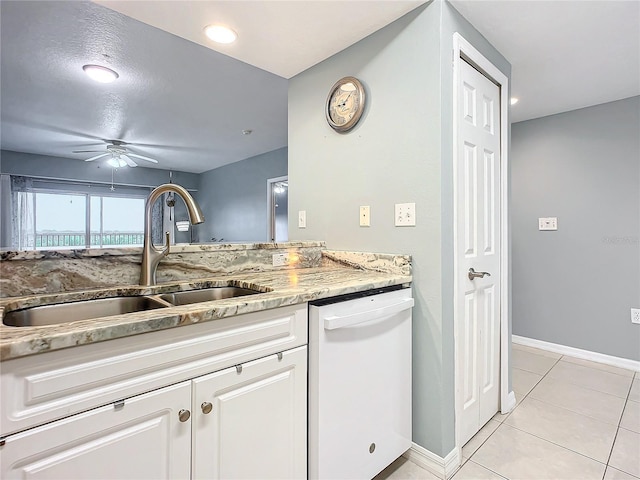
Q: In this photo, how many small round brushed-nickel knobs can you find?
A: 2